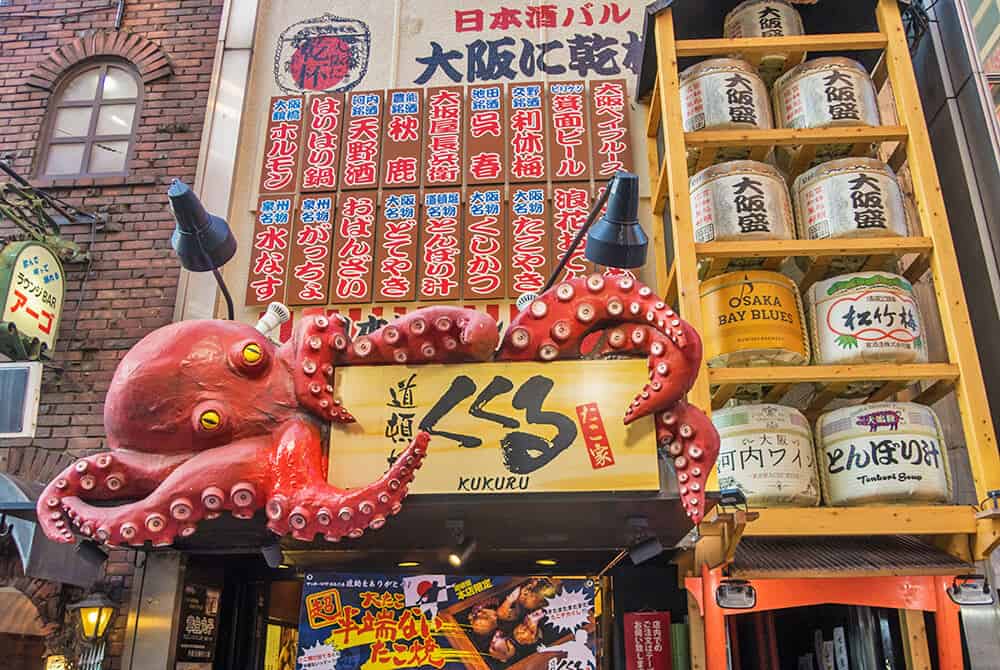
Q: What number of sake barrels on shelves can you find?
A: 9